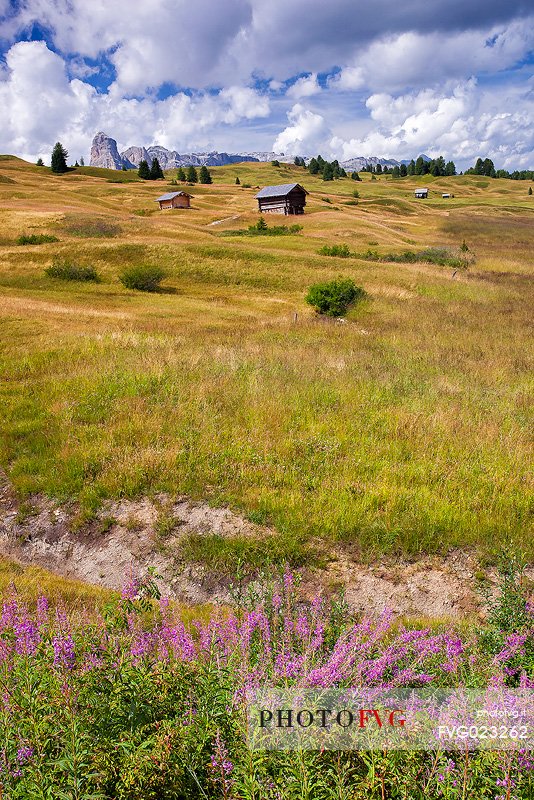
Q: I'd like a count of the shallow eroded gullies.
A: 1